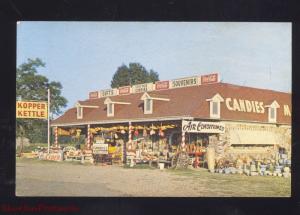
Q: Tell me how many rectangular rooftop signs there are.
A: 7